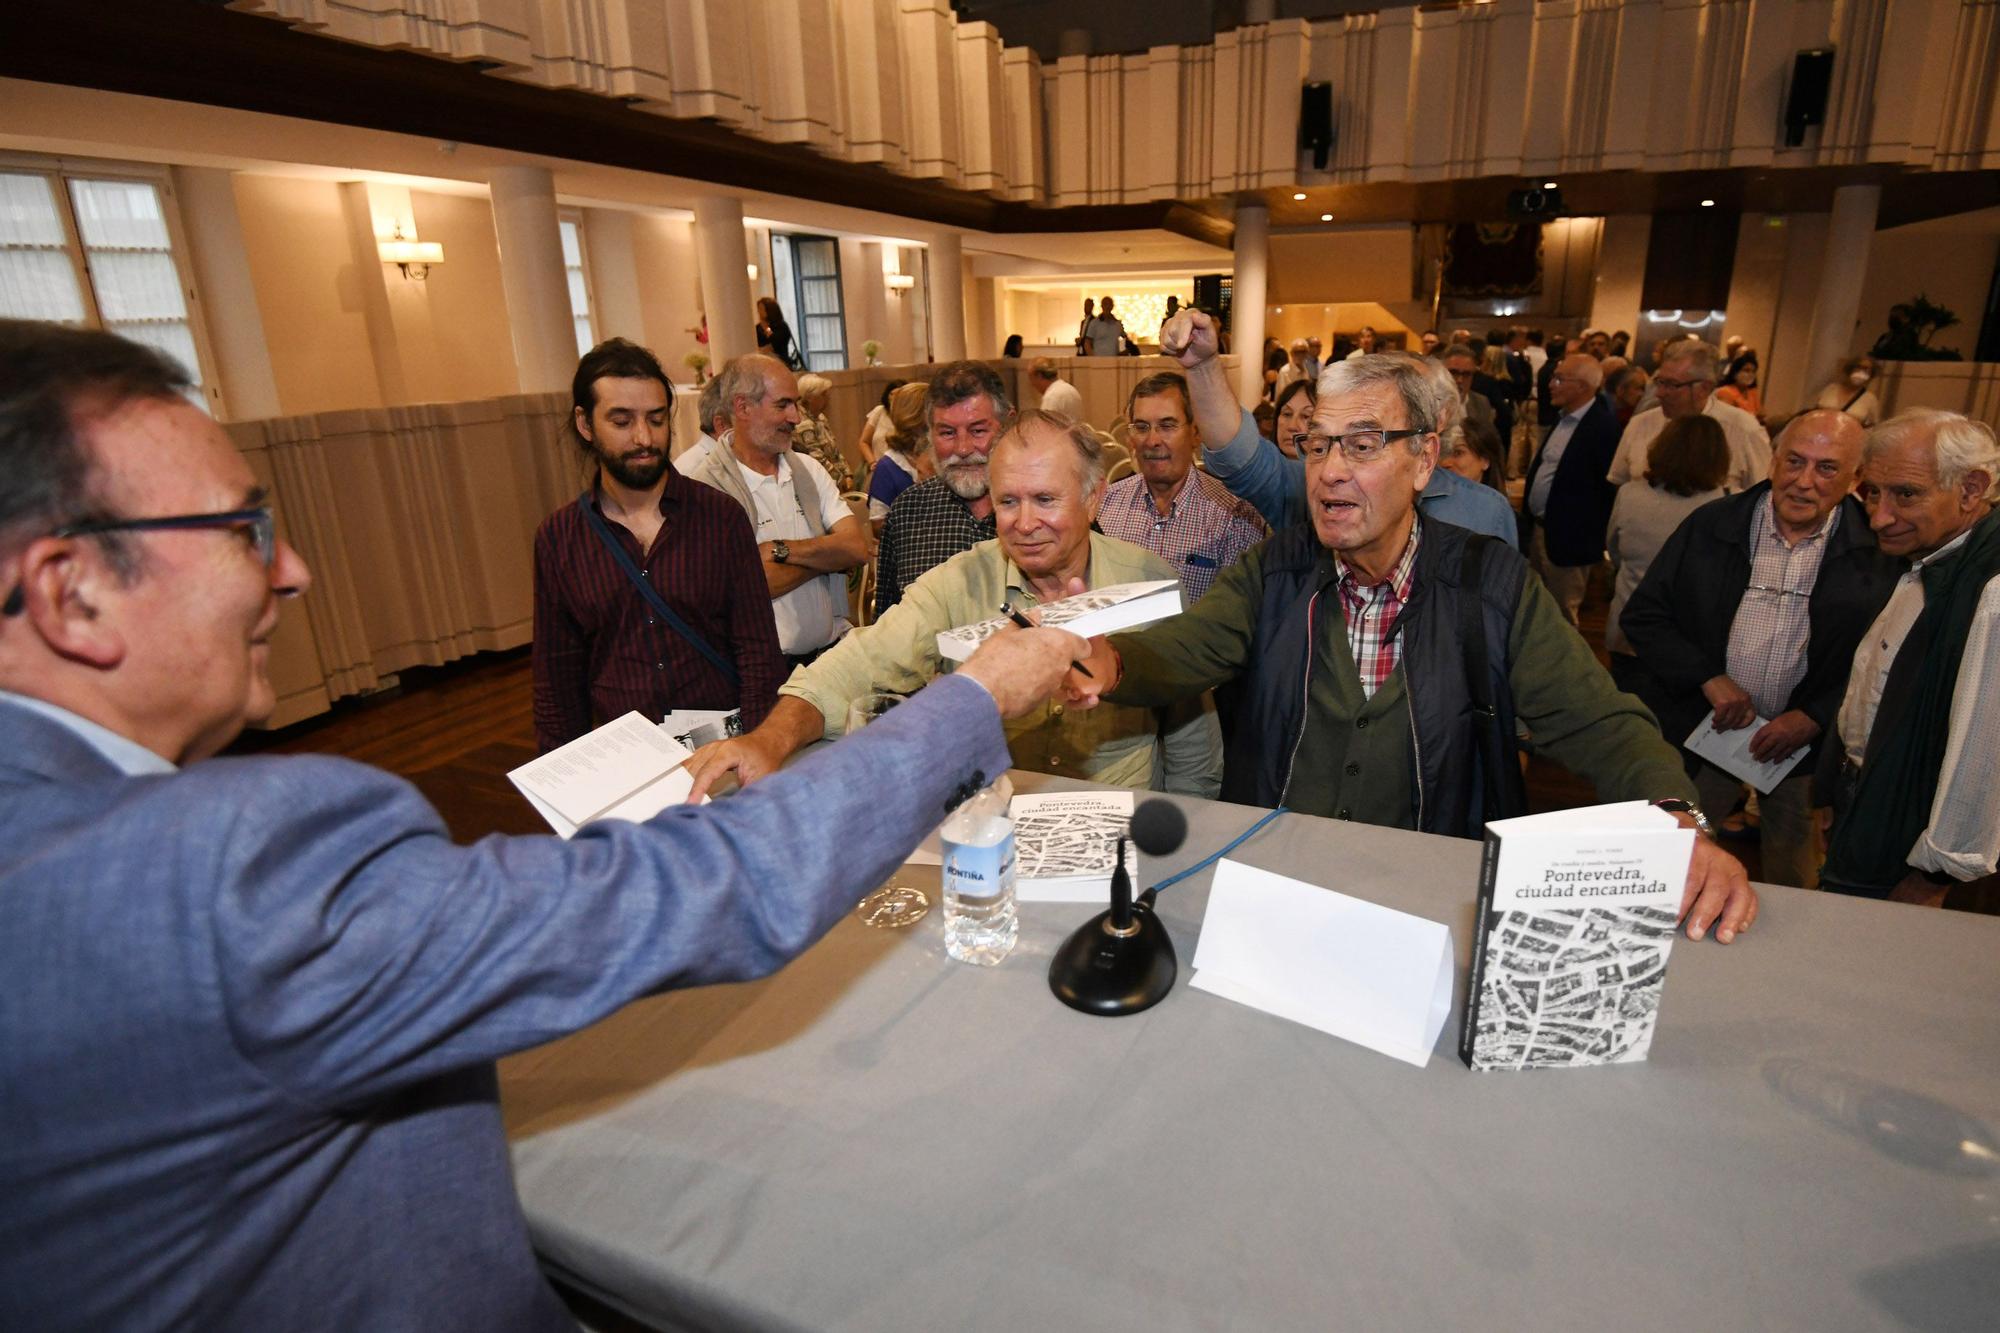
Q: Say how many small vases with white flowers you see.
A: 2